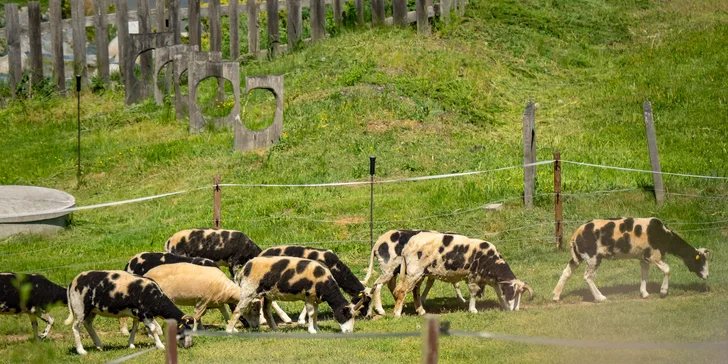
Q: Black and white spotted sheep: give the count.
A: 9